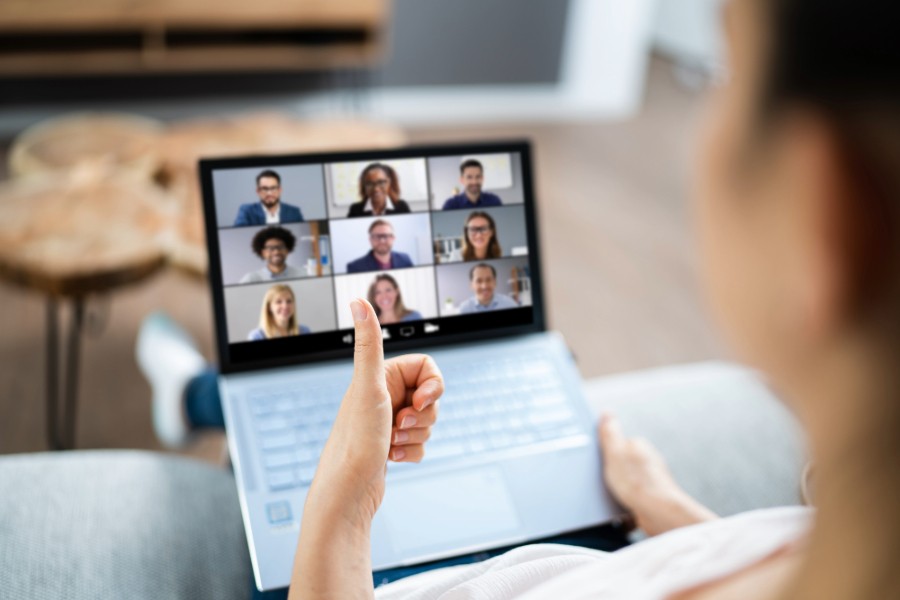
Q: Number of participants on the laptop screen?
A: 9